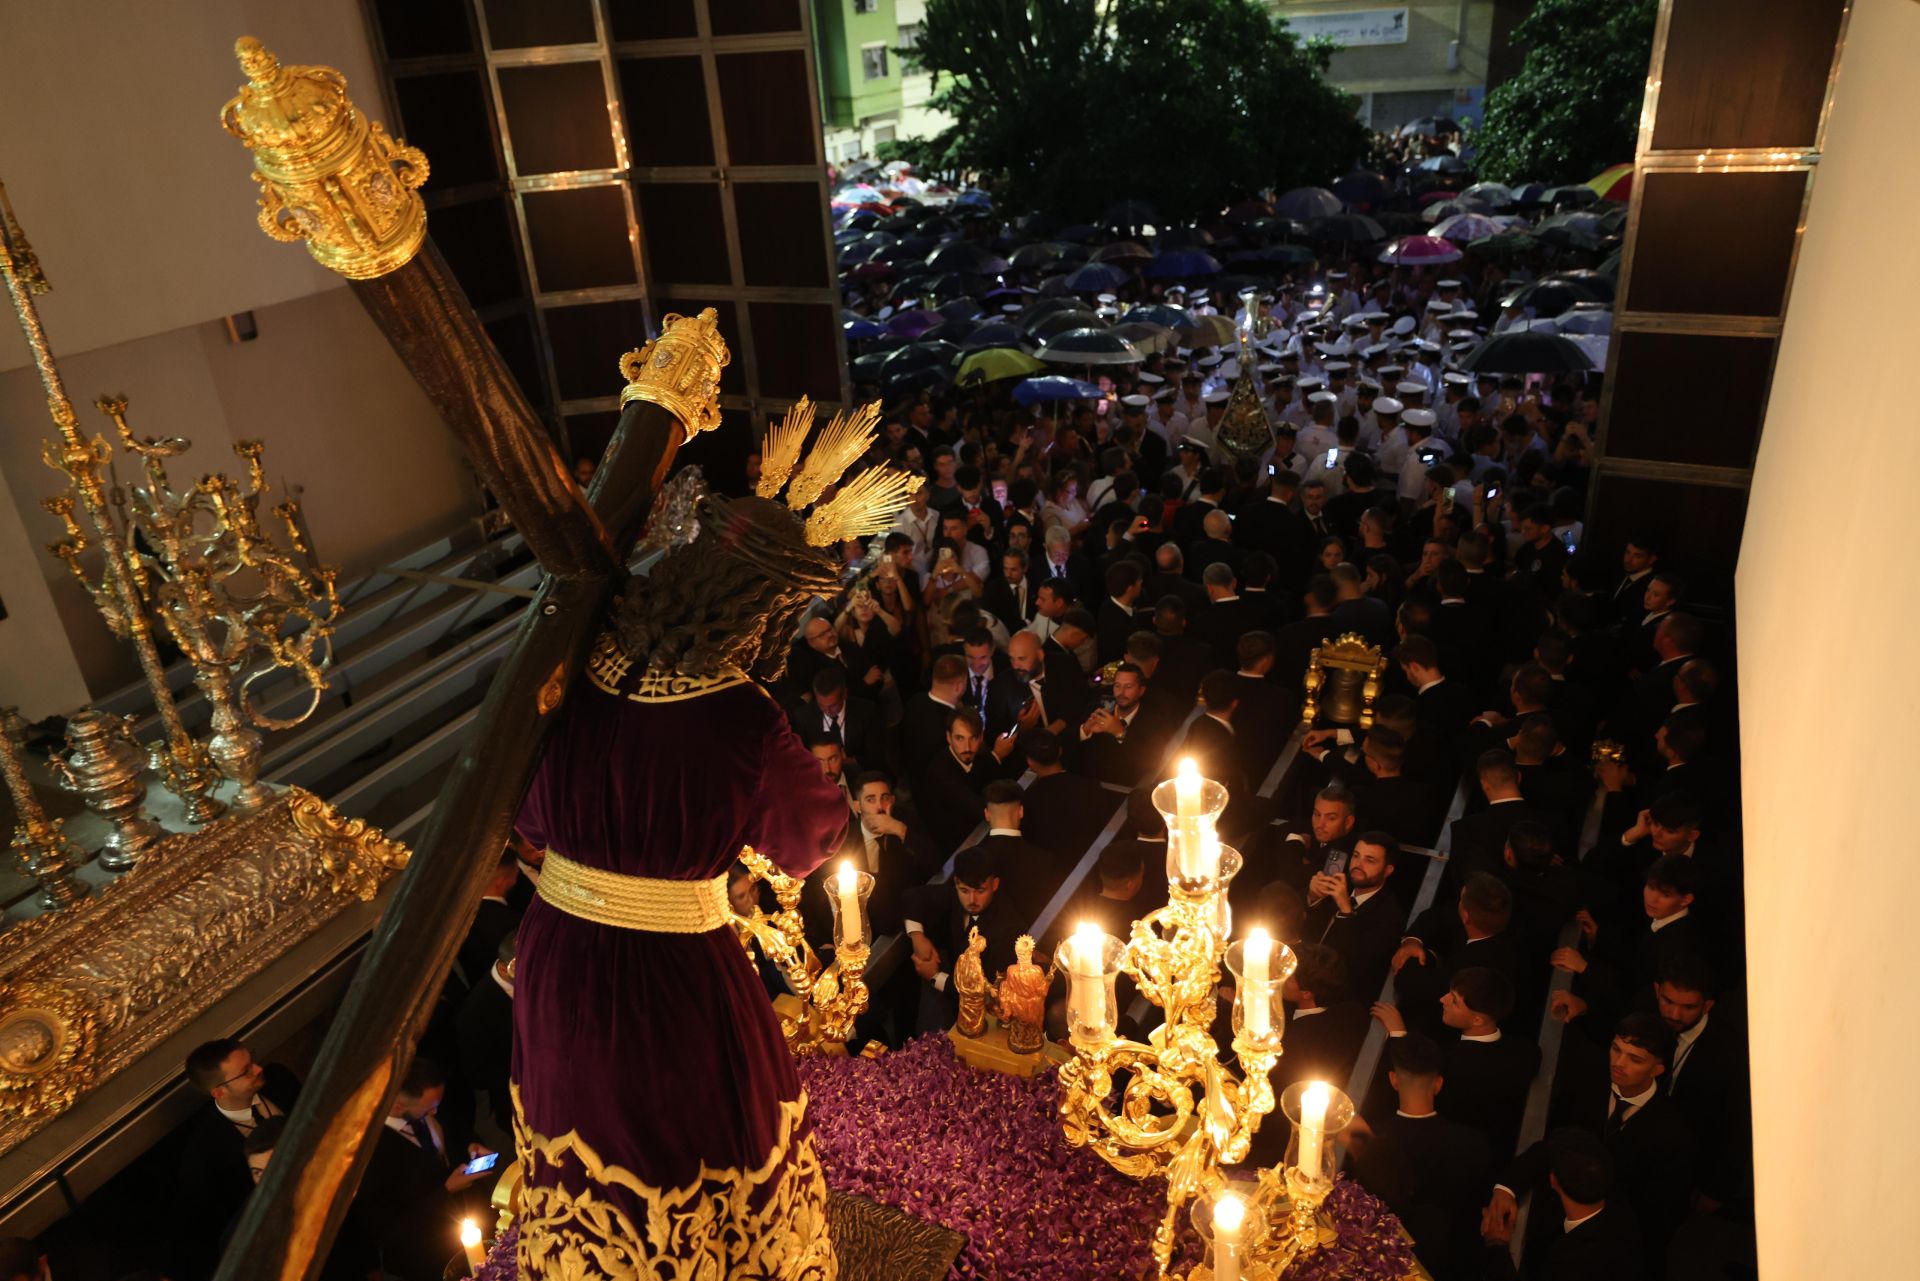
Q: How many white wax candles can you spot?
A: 8